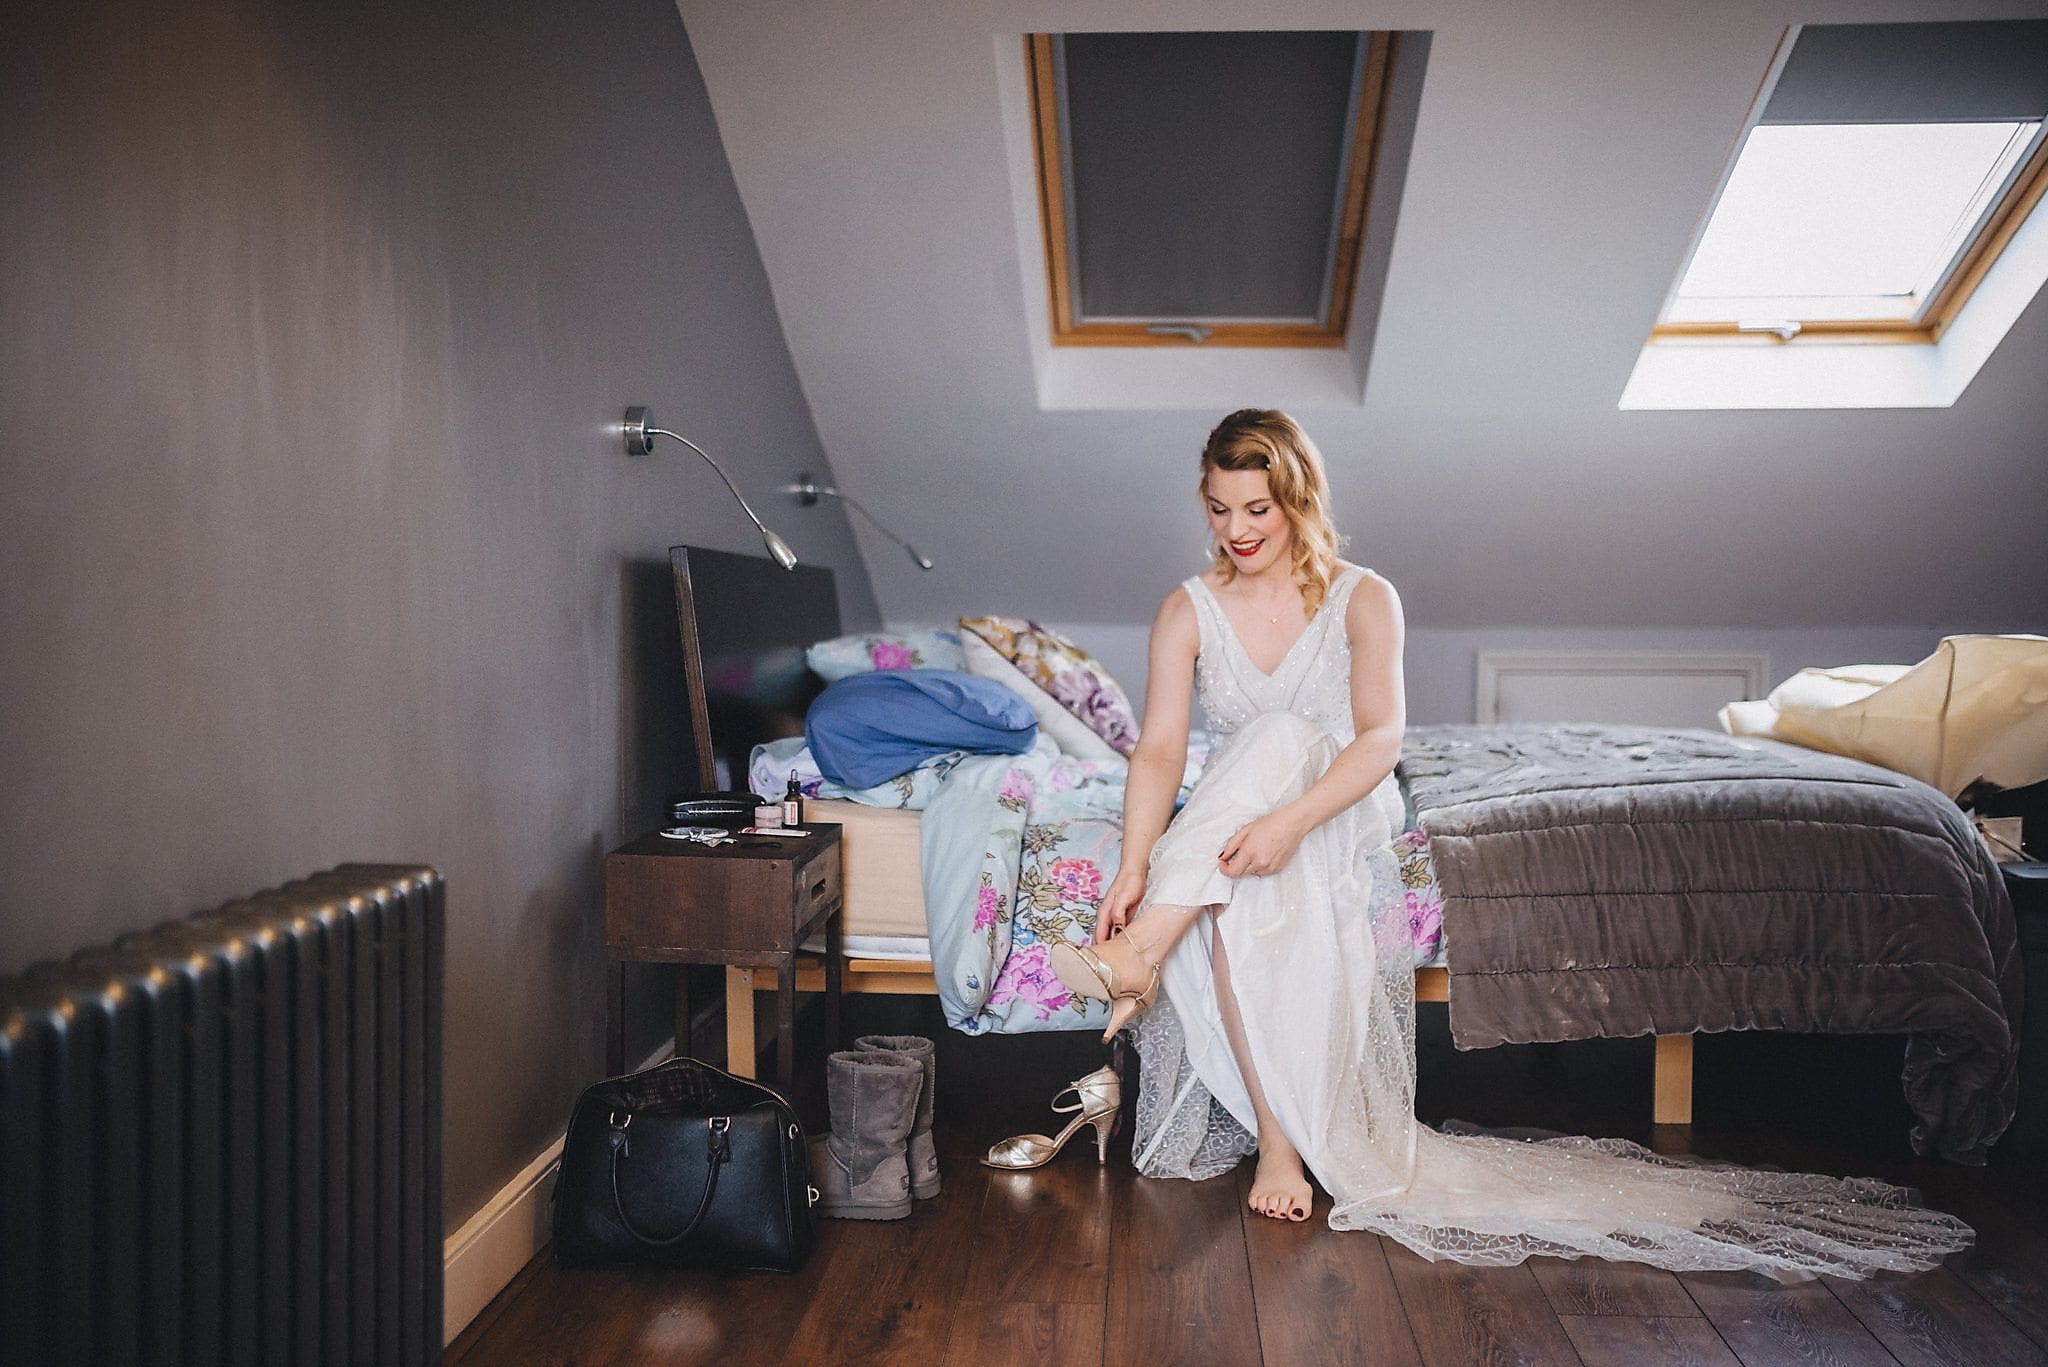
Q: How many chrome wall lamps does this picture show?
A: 2